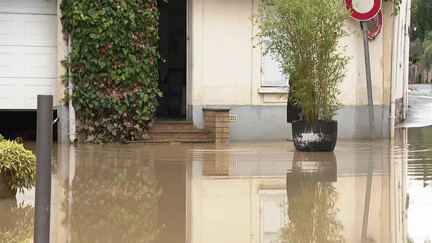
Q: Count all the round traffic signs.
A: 2